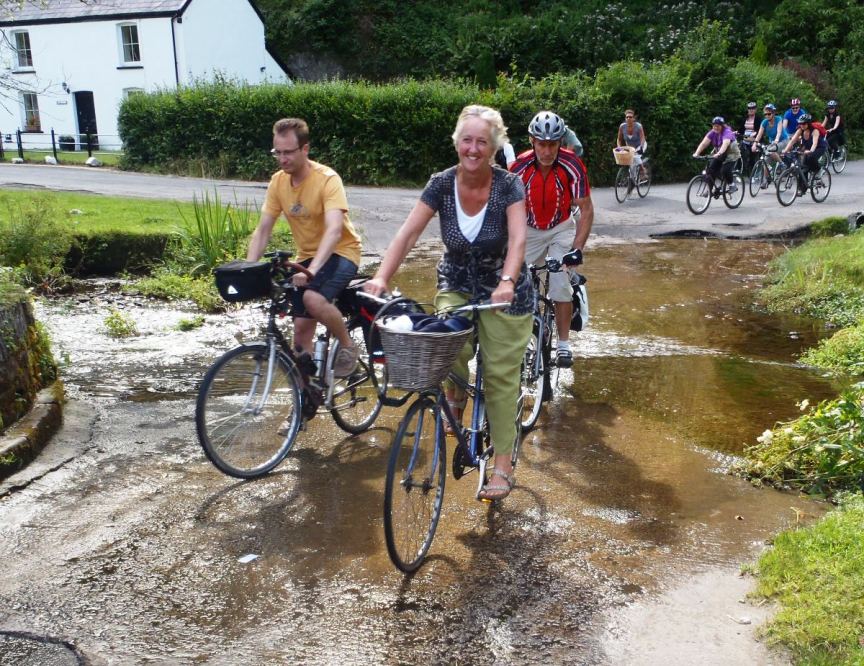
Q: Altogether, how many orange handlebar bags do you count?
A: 0